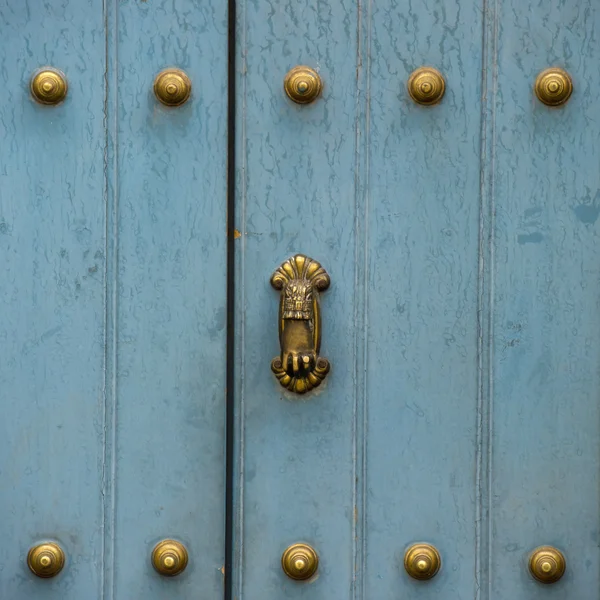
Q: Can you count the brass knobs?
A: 10